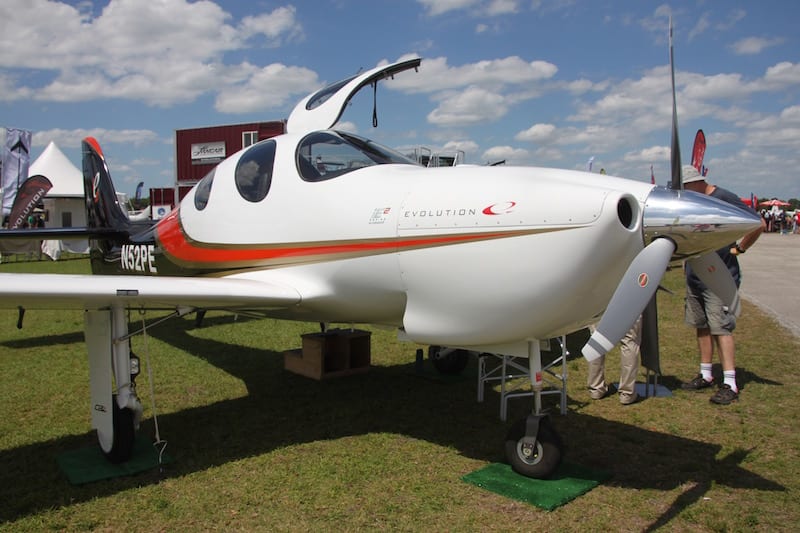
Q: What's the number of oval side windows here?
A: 2